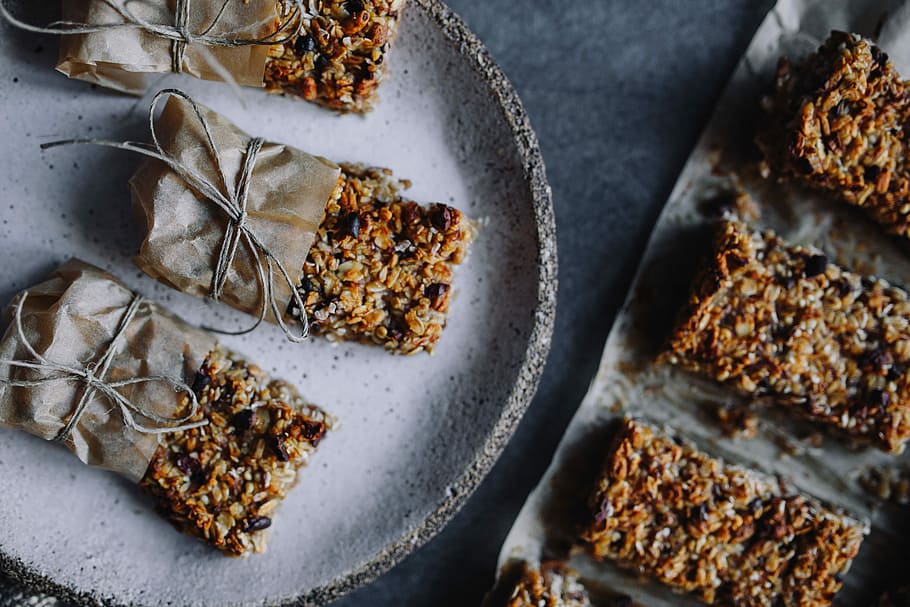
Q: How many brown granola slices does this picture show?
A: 7